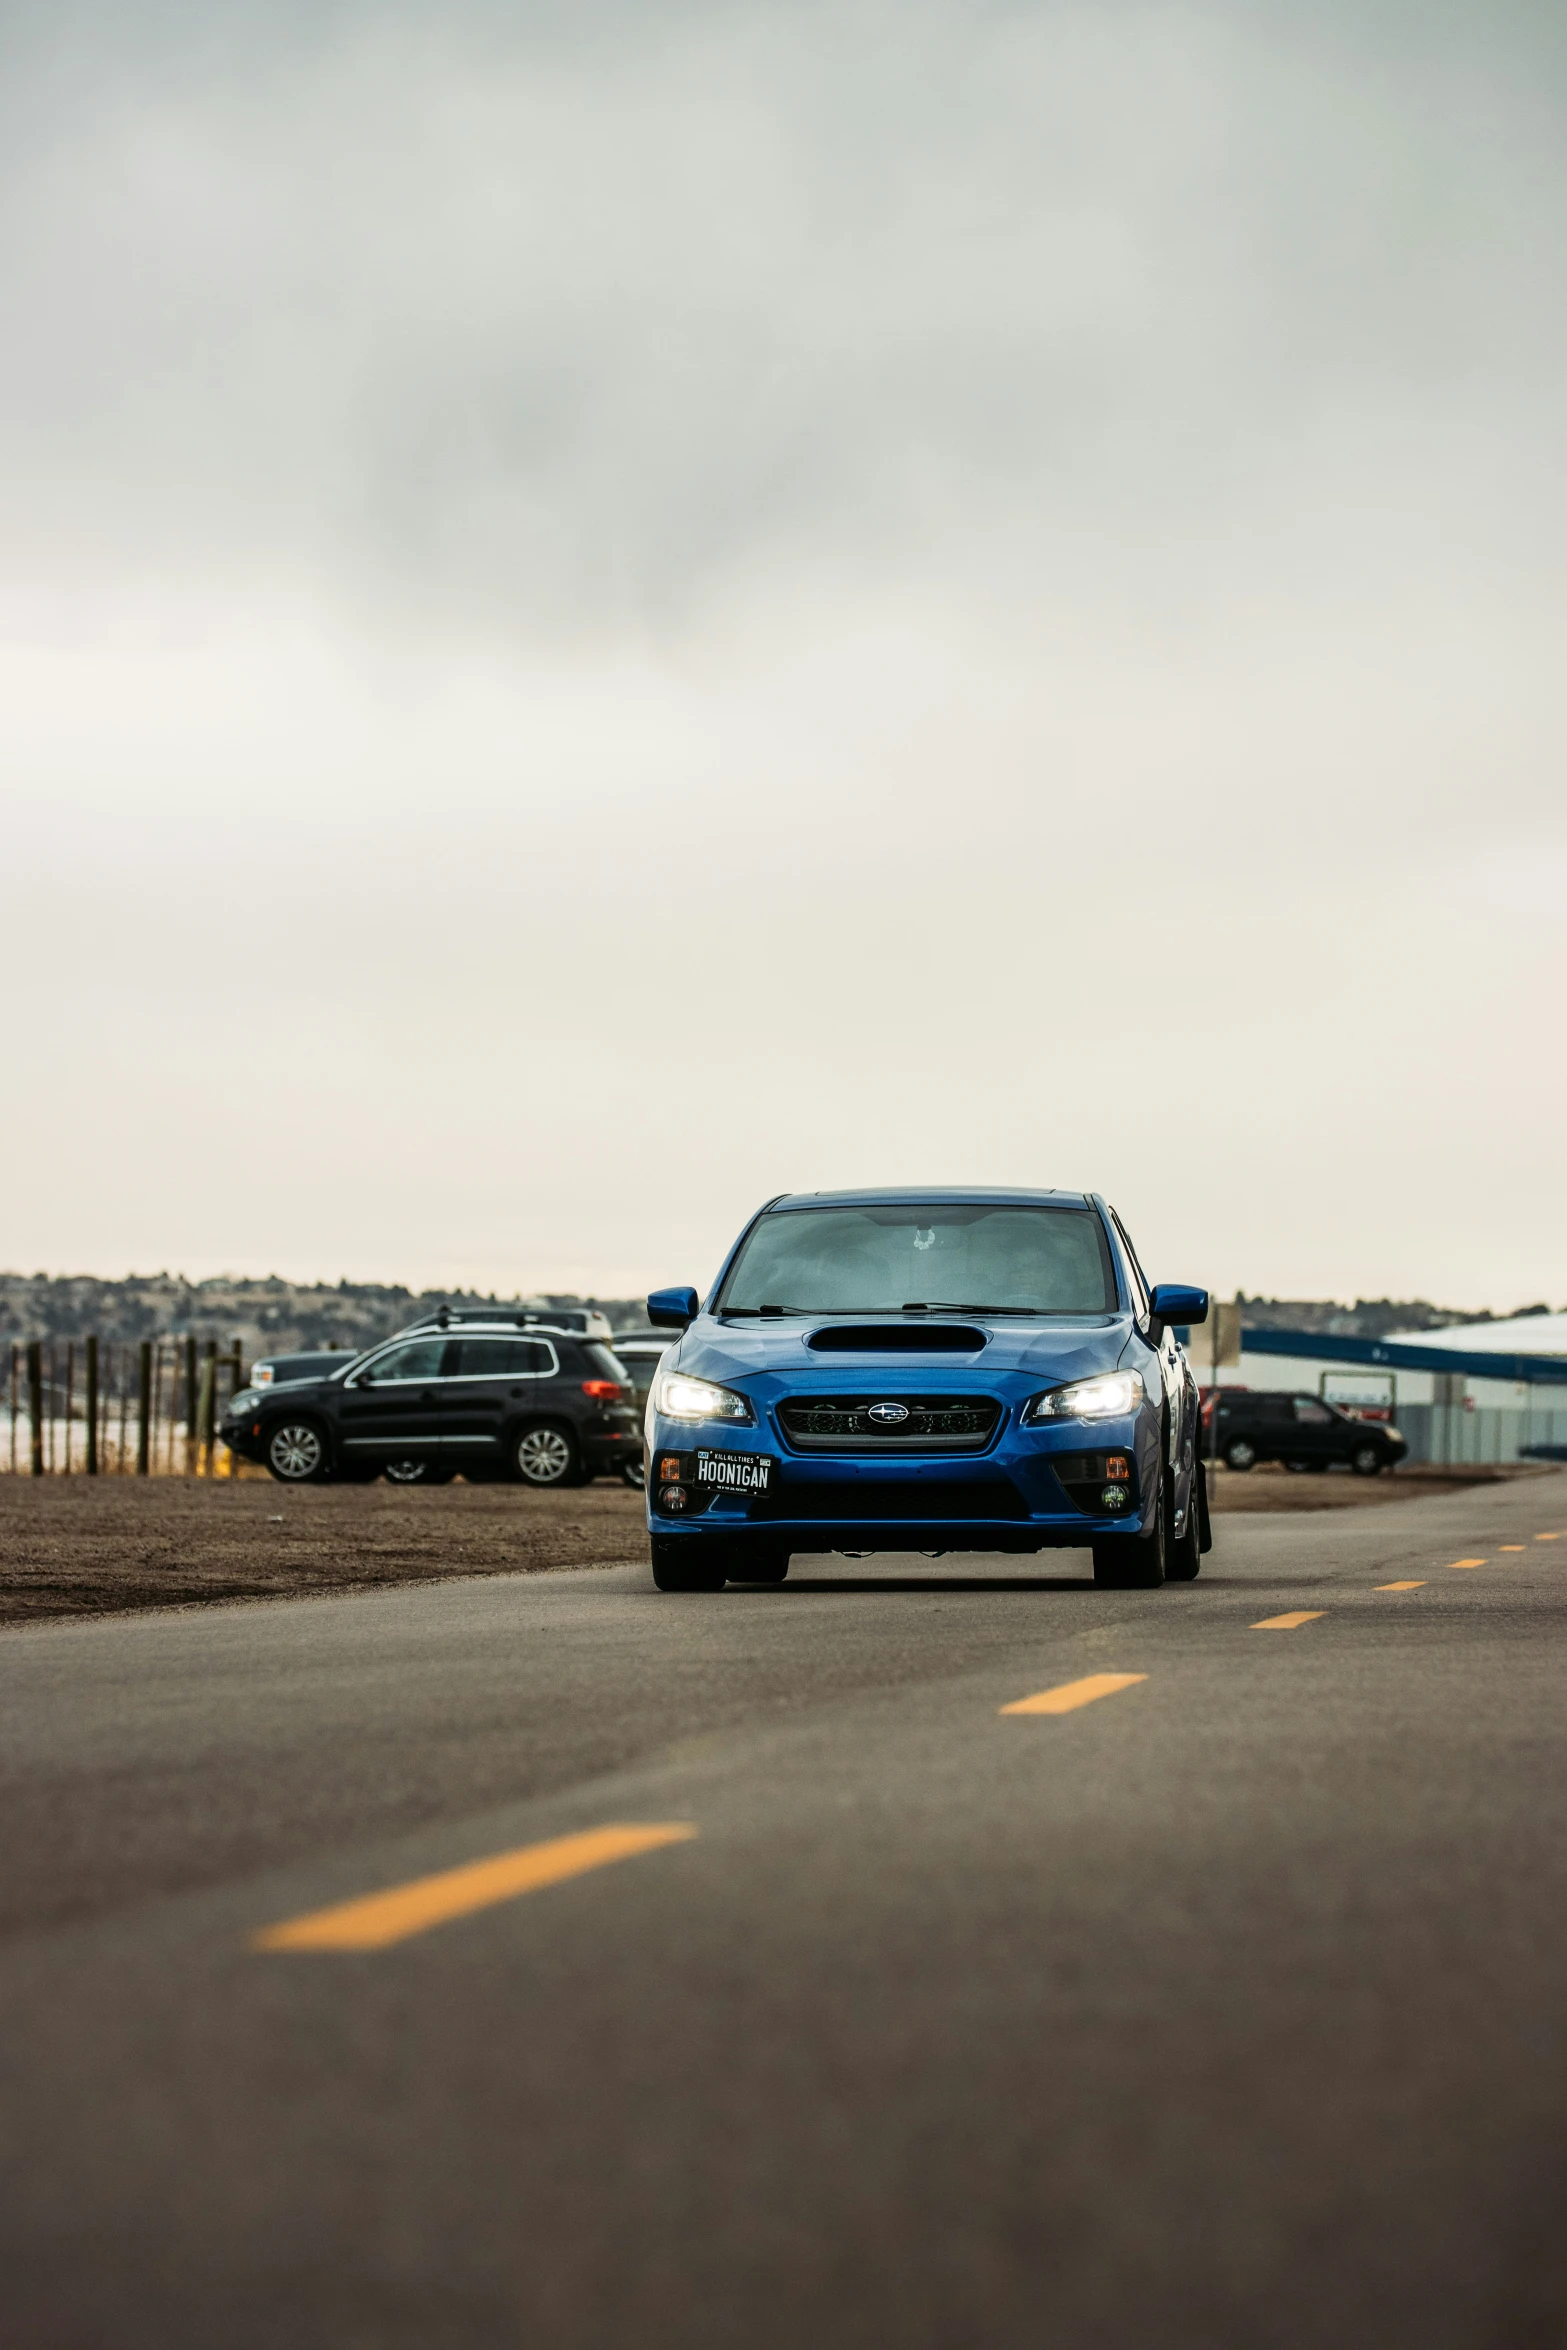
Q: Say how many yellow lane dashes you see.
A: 7